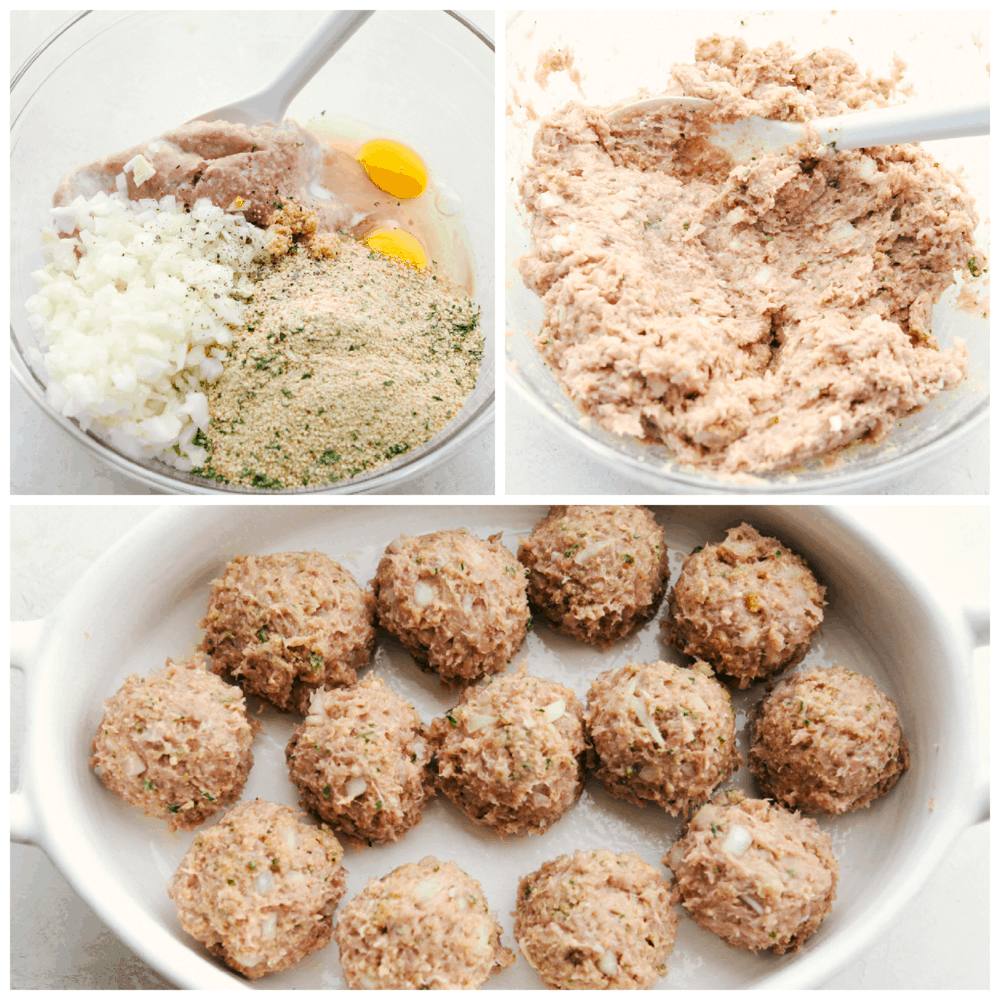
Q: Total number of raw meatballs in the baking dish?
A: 13